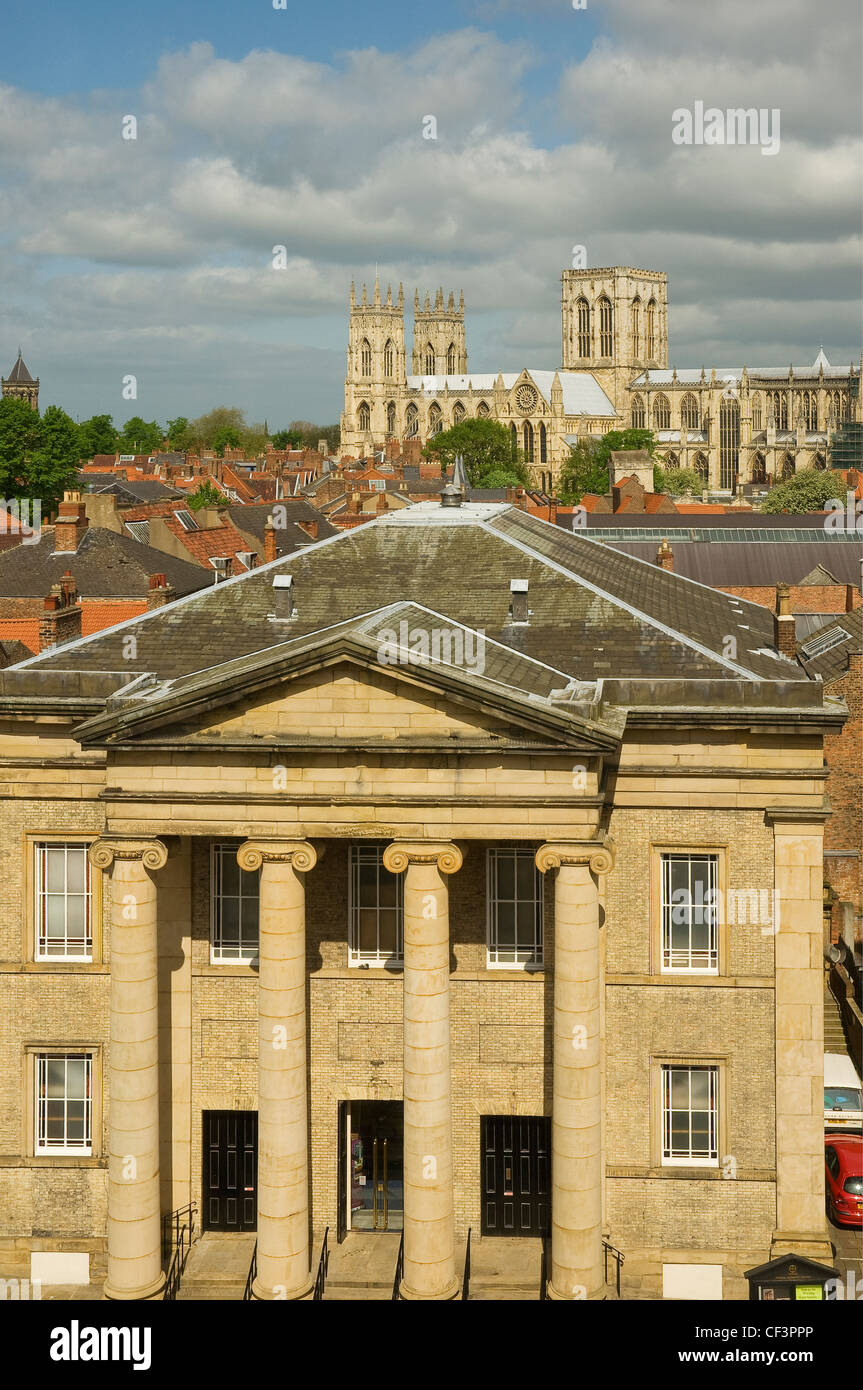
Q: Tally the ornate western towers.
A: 2